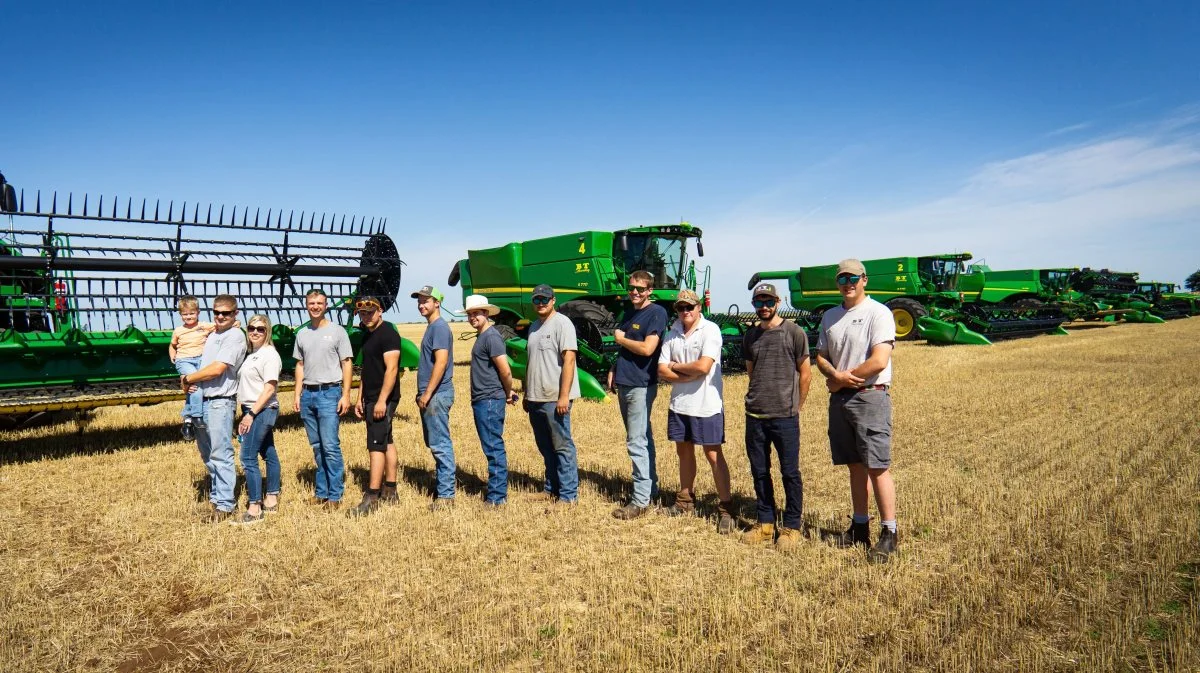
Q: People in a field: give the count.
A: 12